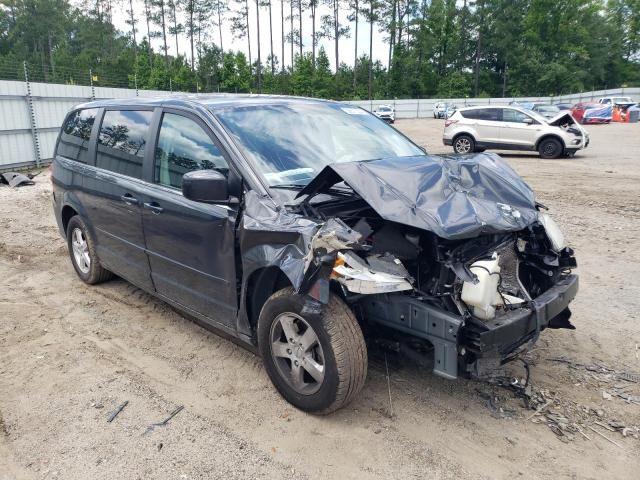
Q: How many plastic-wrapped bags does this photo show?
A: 0